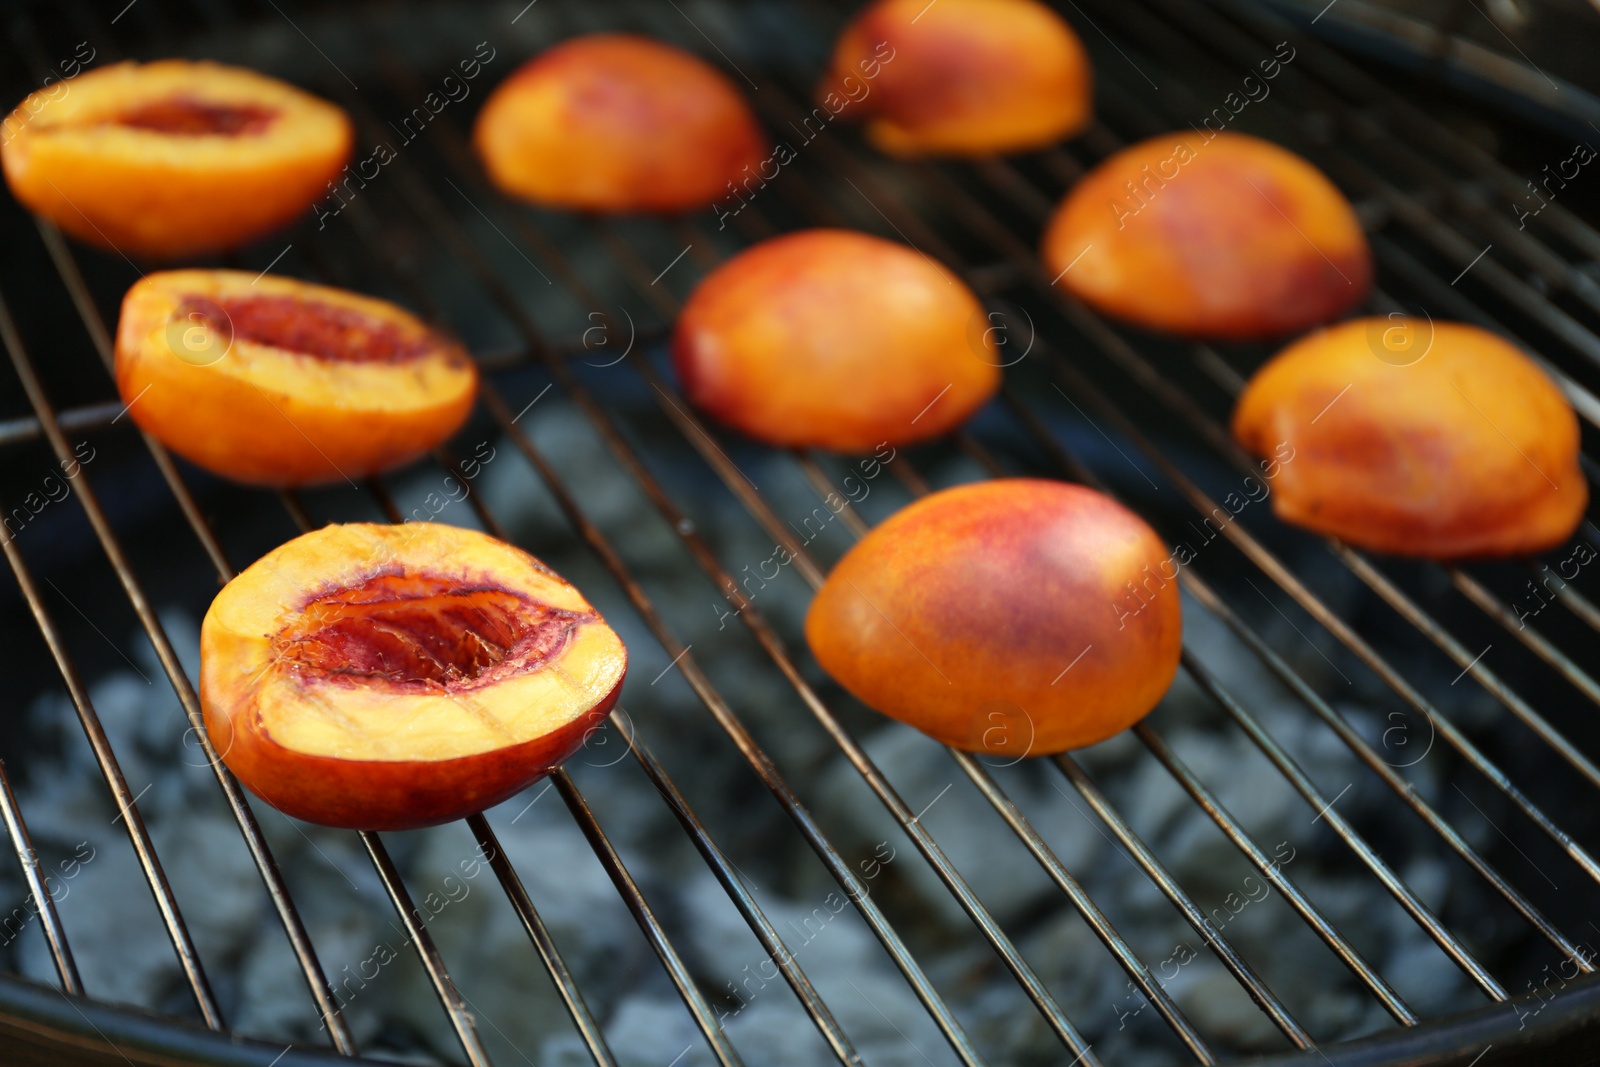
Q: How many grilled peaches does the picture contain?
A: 9